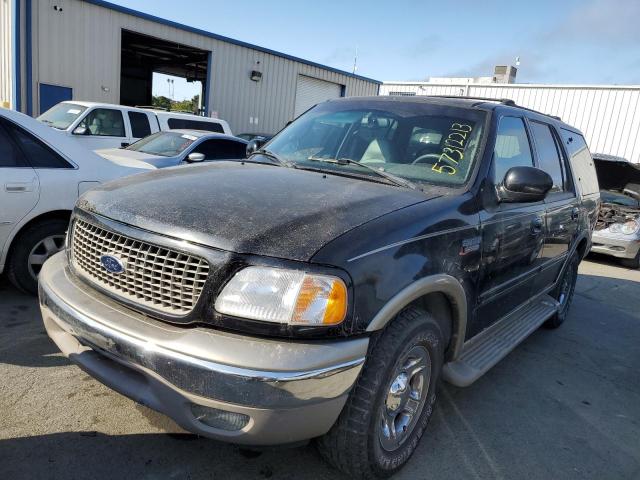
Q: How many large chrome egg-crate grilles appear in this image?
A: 1